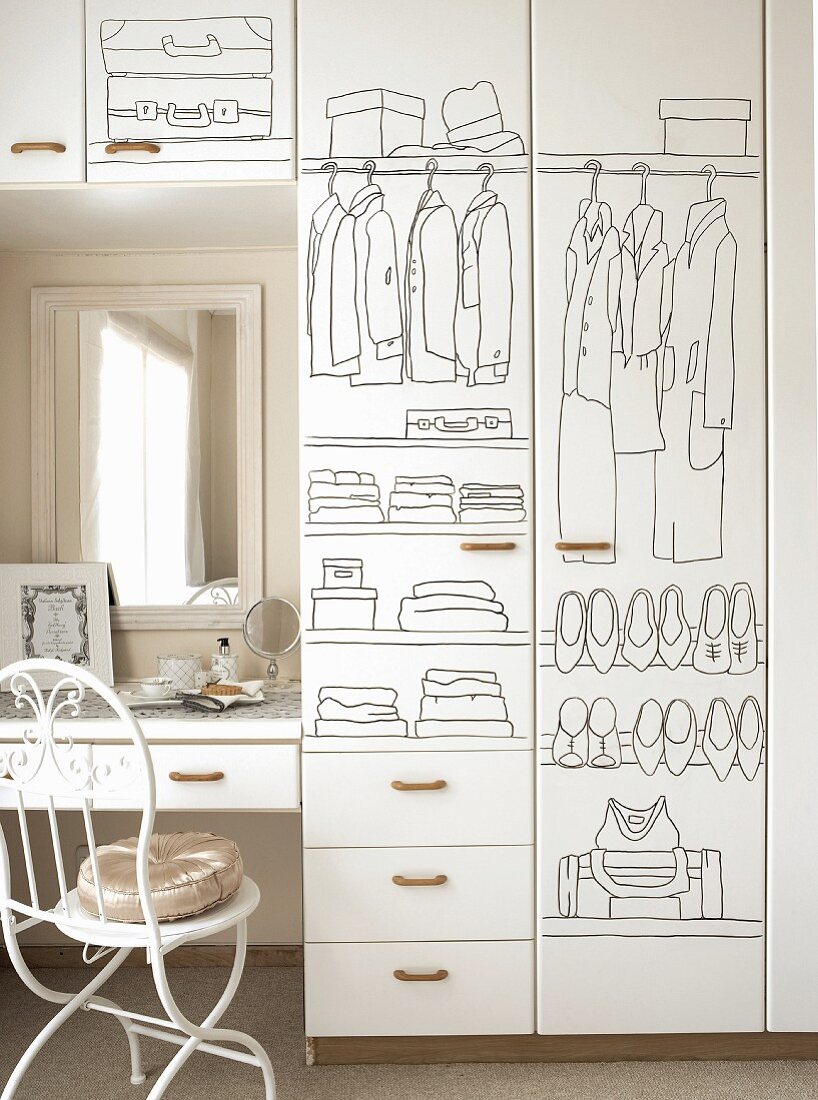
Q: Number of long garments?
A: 3